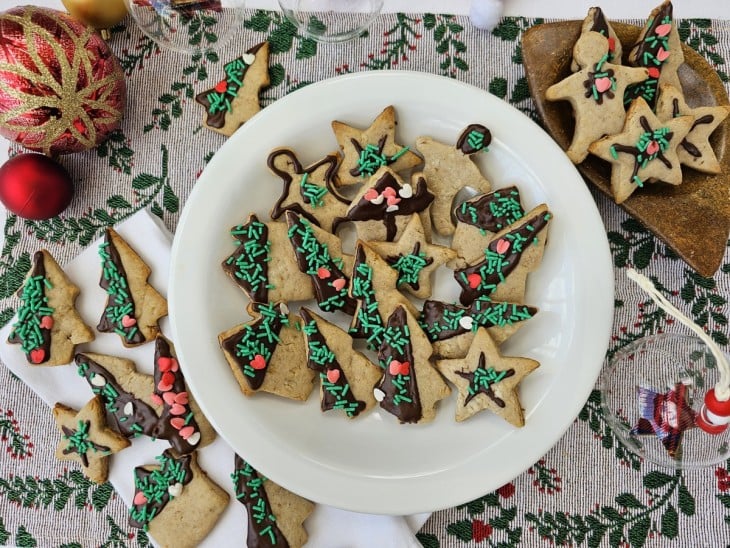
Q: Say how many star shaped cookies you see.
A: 6